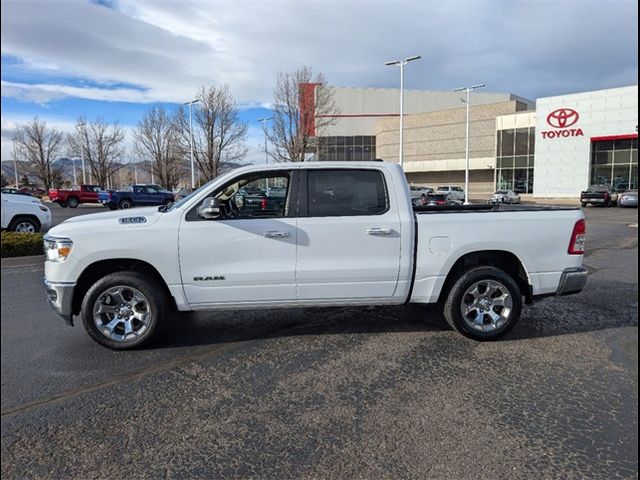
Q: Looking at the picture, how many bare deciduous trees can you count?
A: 5